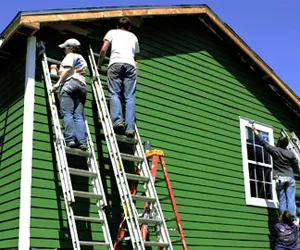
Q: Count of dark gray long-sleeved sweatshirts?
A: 1